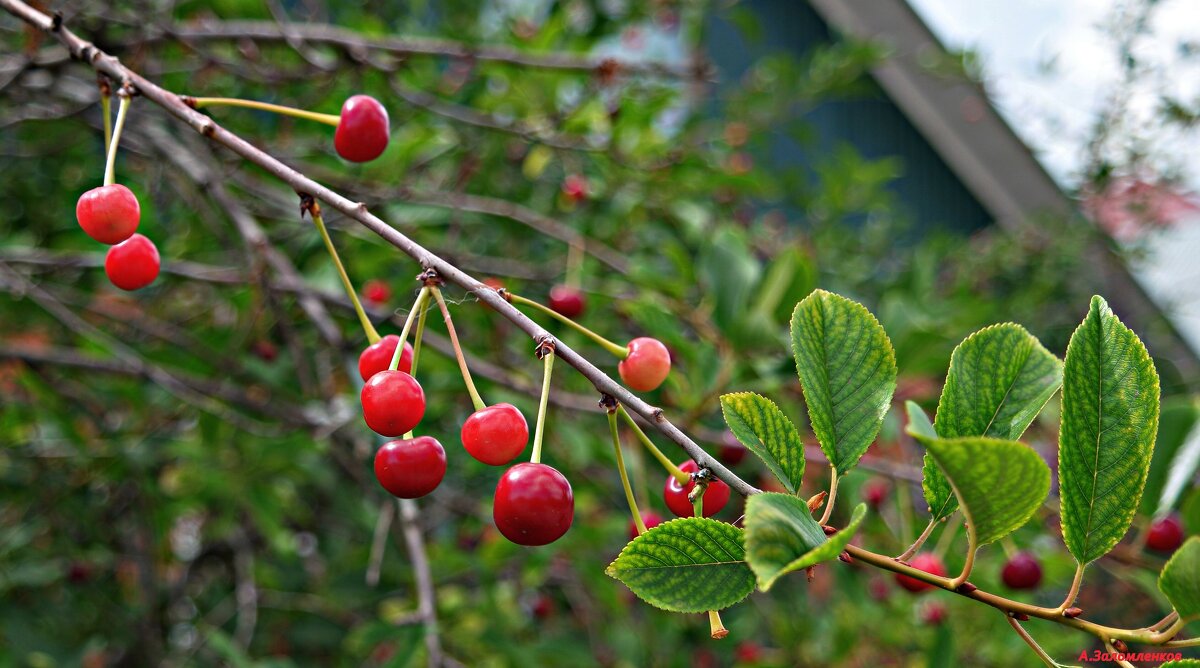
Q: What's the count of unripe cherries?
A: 1